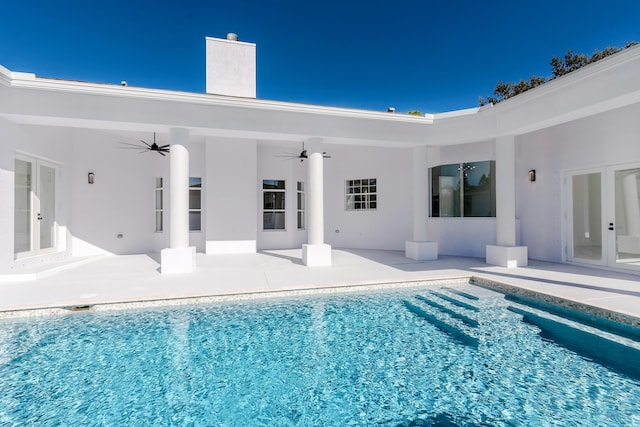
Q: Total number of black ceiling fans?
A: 2